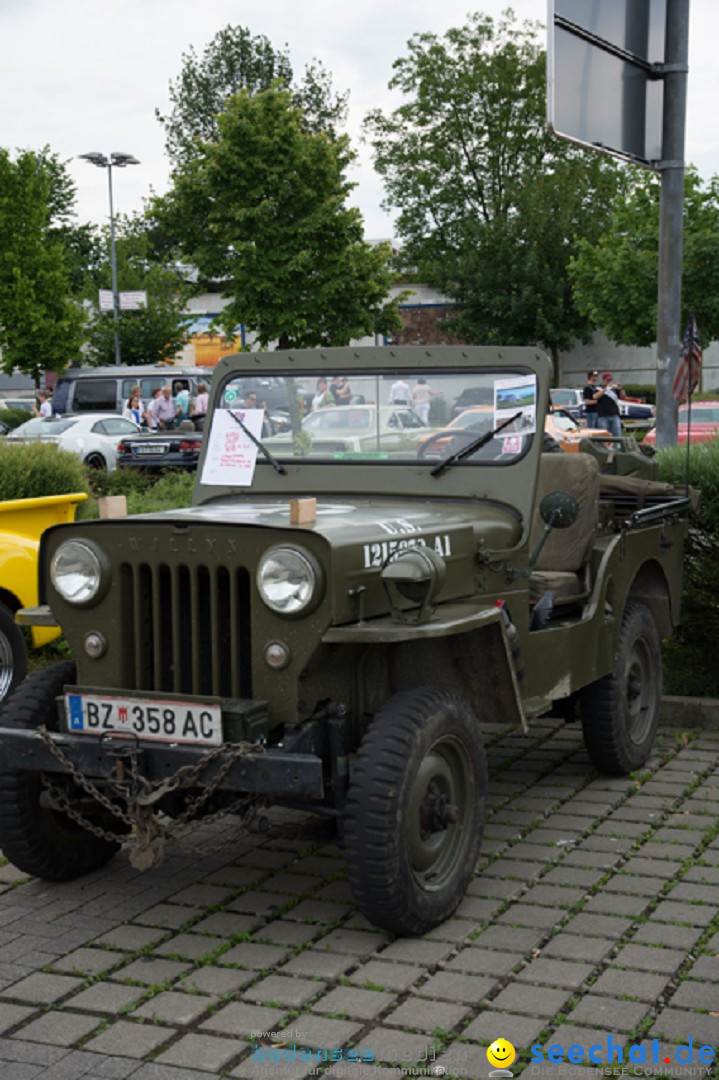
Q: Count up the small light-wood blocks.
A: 2